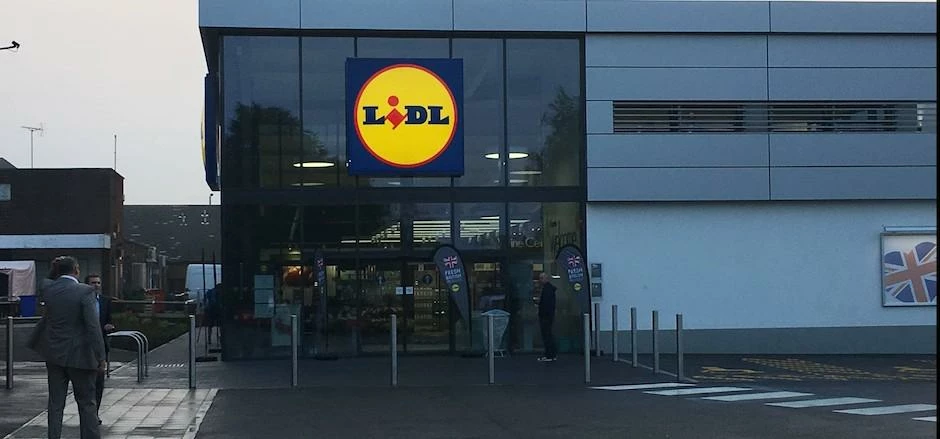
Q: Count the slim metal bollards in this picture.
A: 11